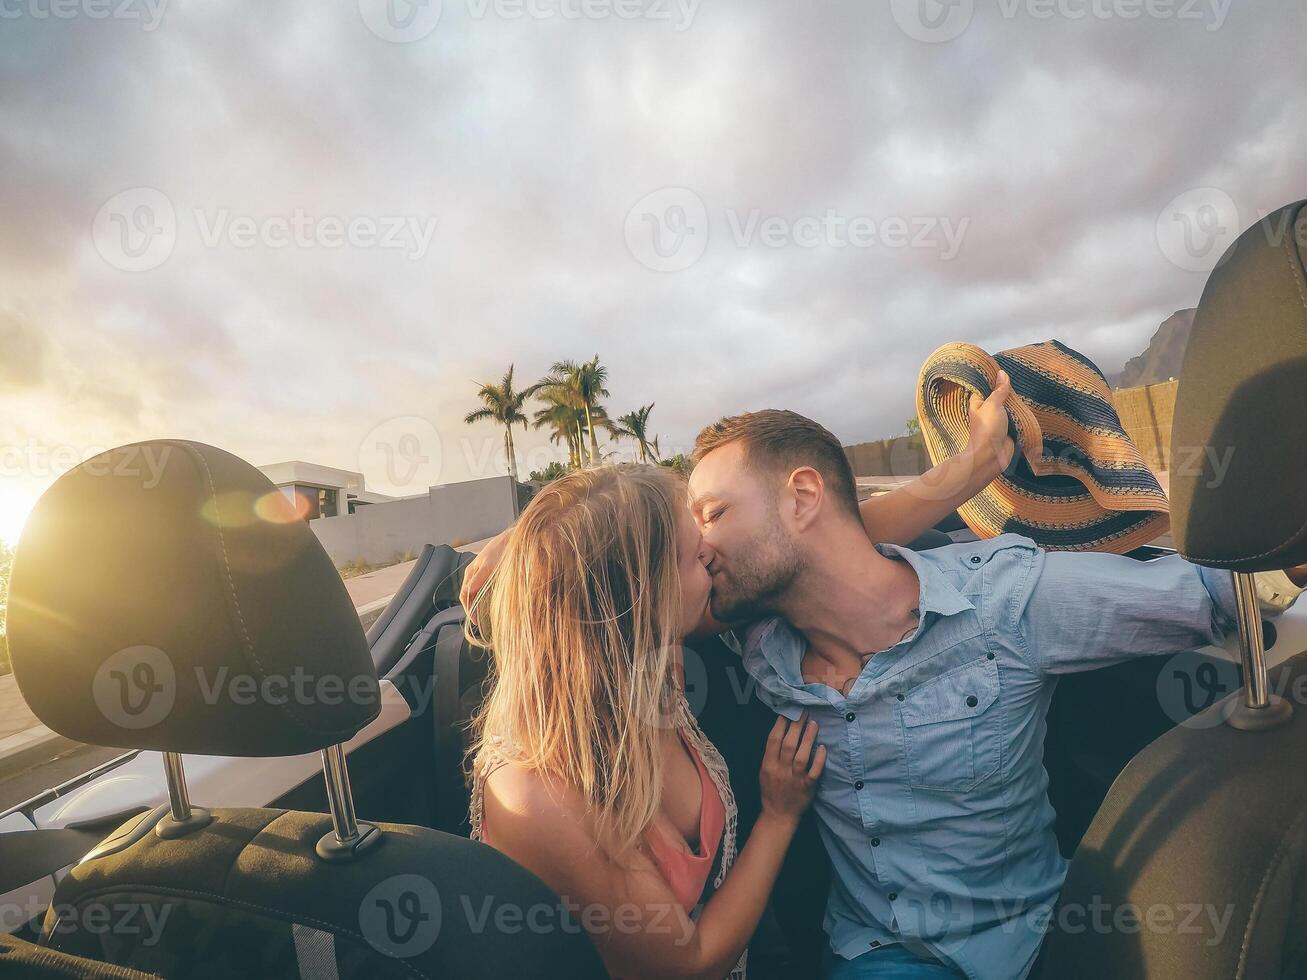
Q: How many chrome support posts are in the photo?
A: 3